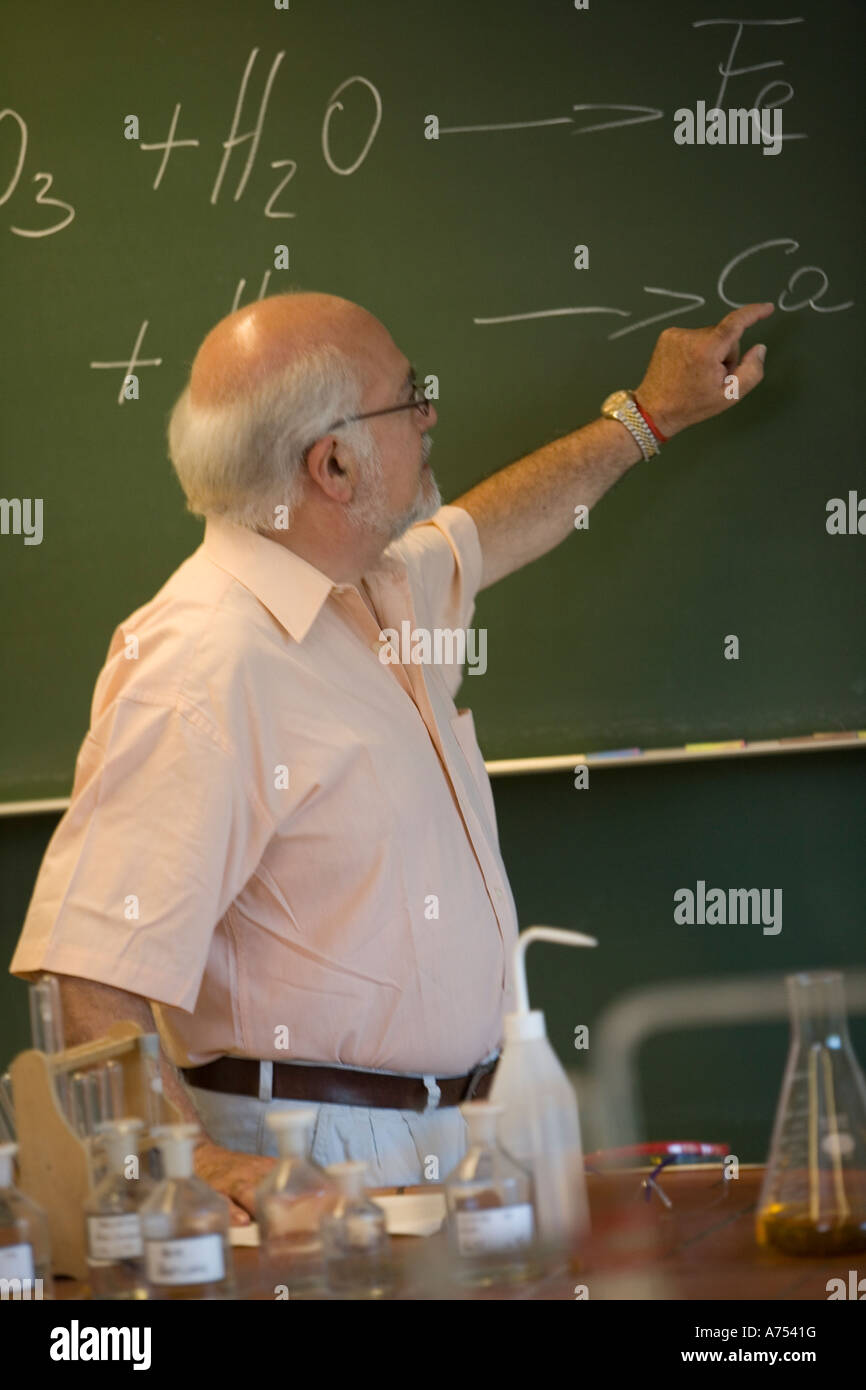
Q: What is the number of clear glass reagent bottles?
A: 6